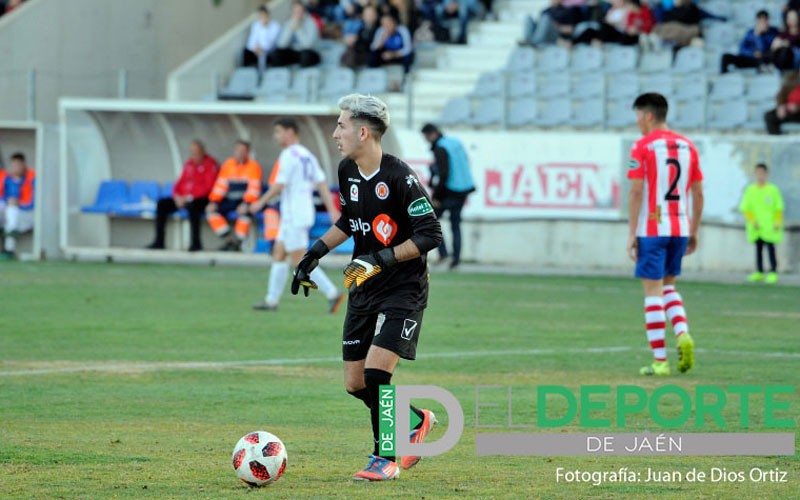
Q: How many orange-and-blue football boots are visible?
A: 2